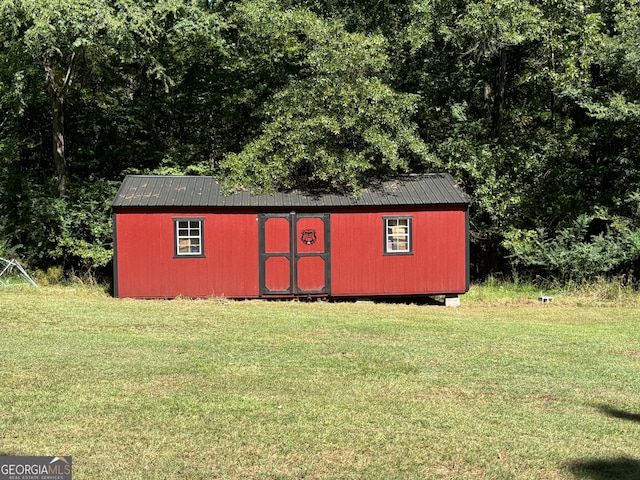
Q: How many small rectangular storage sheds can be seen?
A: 1